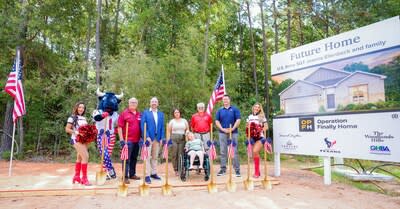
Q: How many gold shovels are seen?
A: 8